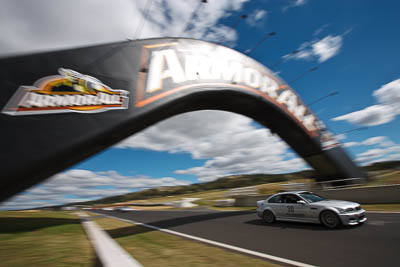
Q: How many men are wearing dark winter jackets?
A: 0